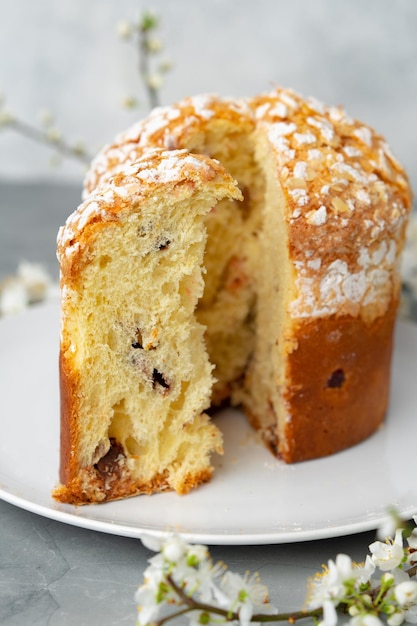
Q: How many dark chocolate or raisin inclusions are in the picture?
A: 5